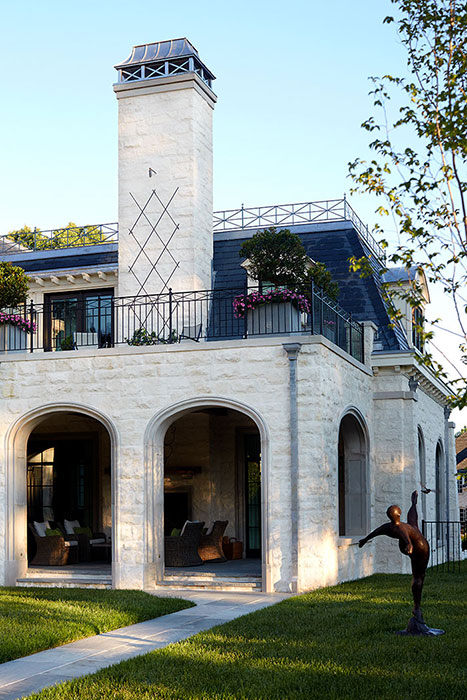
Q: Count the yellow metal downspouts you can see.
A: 0